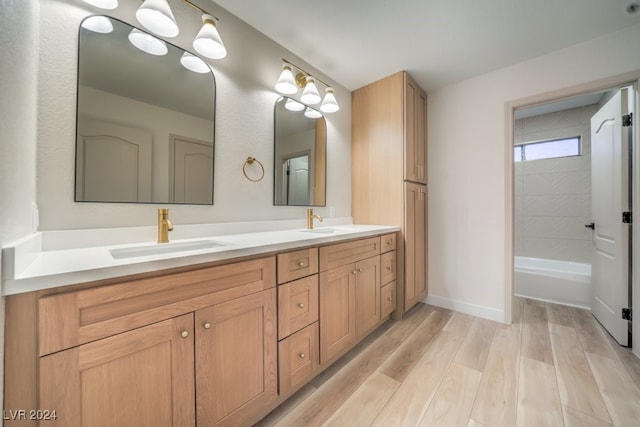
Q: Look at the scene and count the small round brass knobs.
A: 10